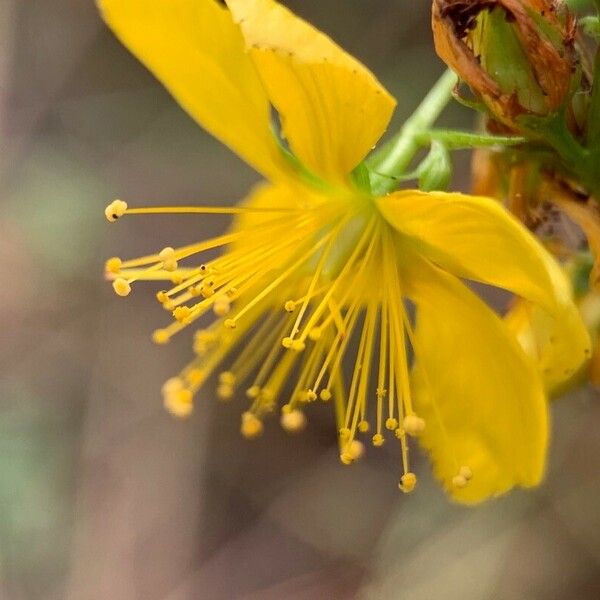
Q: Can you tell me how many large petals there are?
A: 4